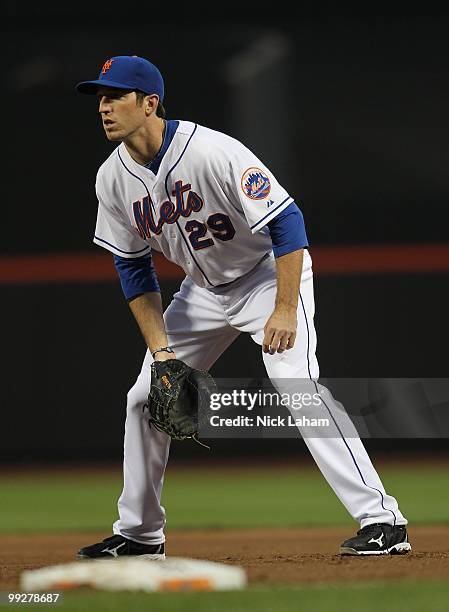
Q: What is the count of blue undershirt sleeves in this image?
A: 2